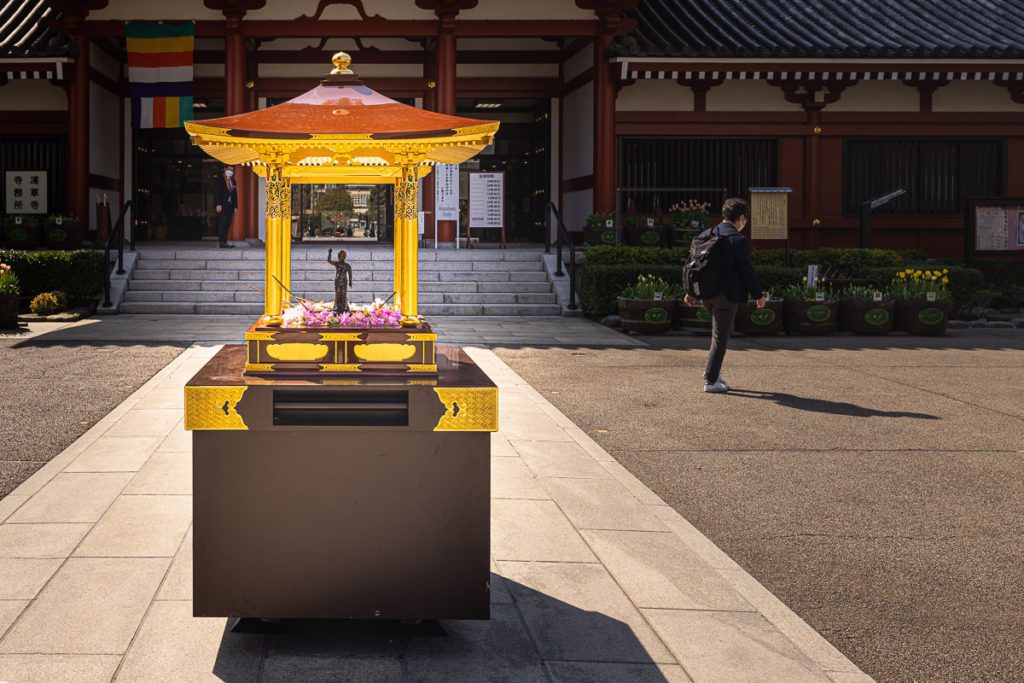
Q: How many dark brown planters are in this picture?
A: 12